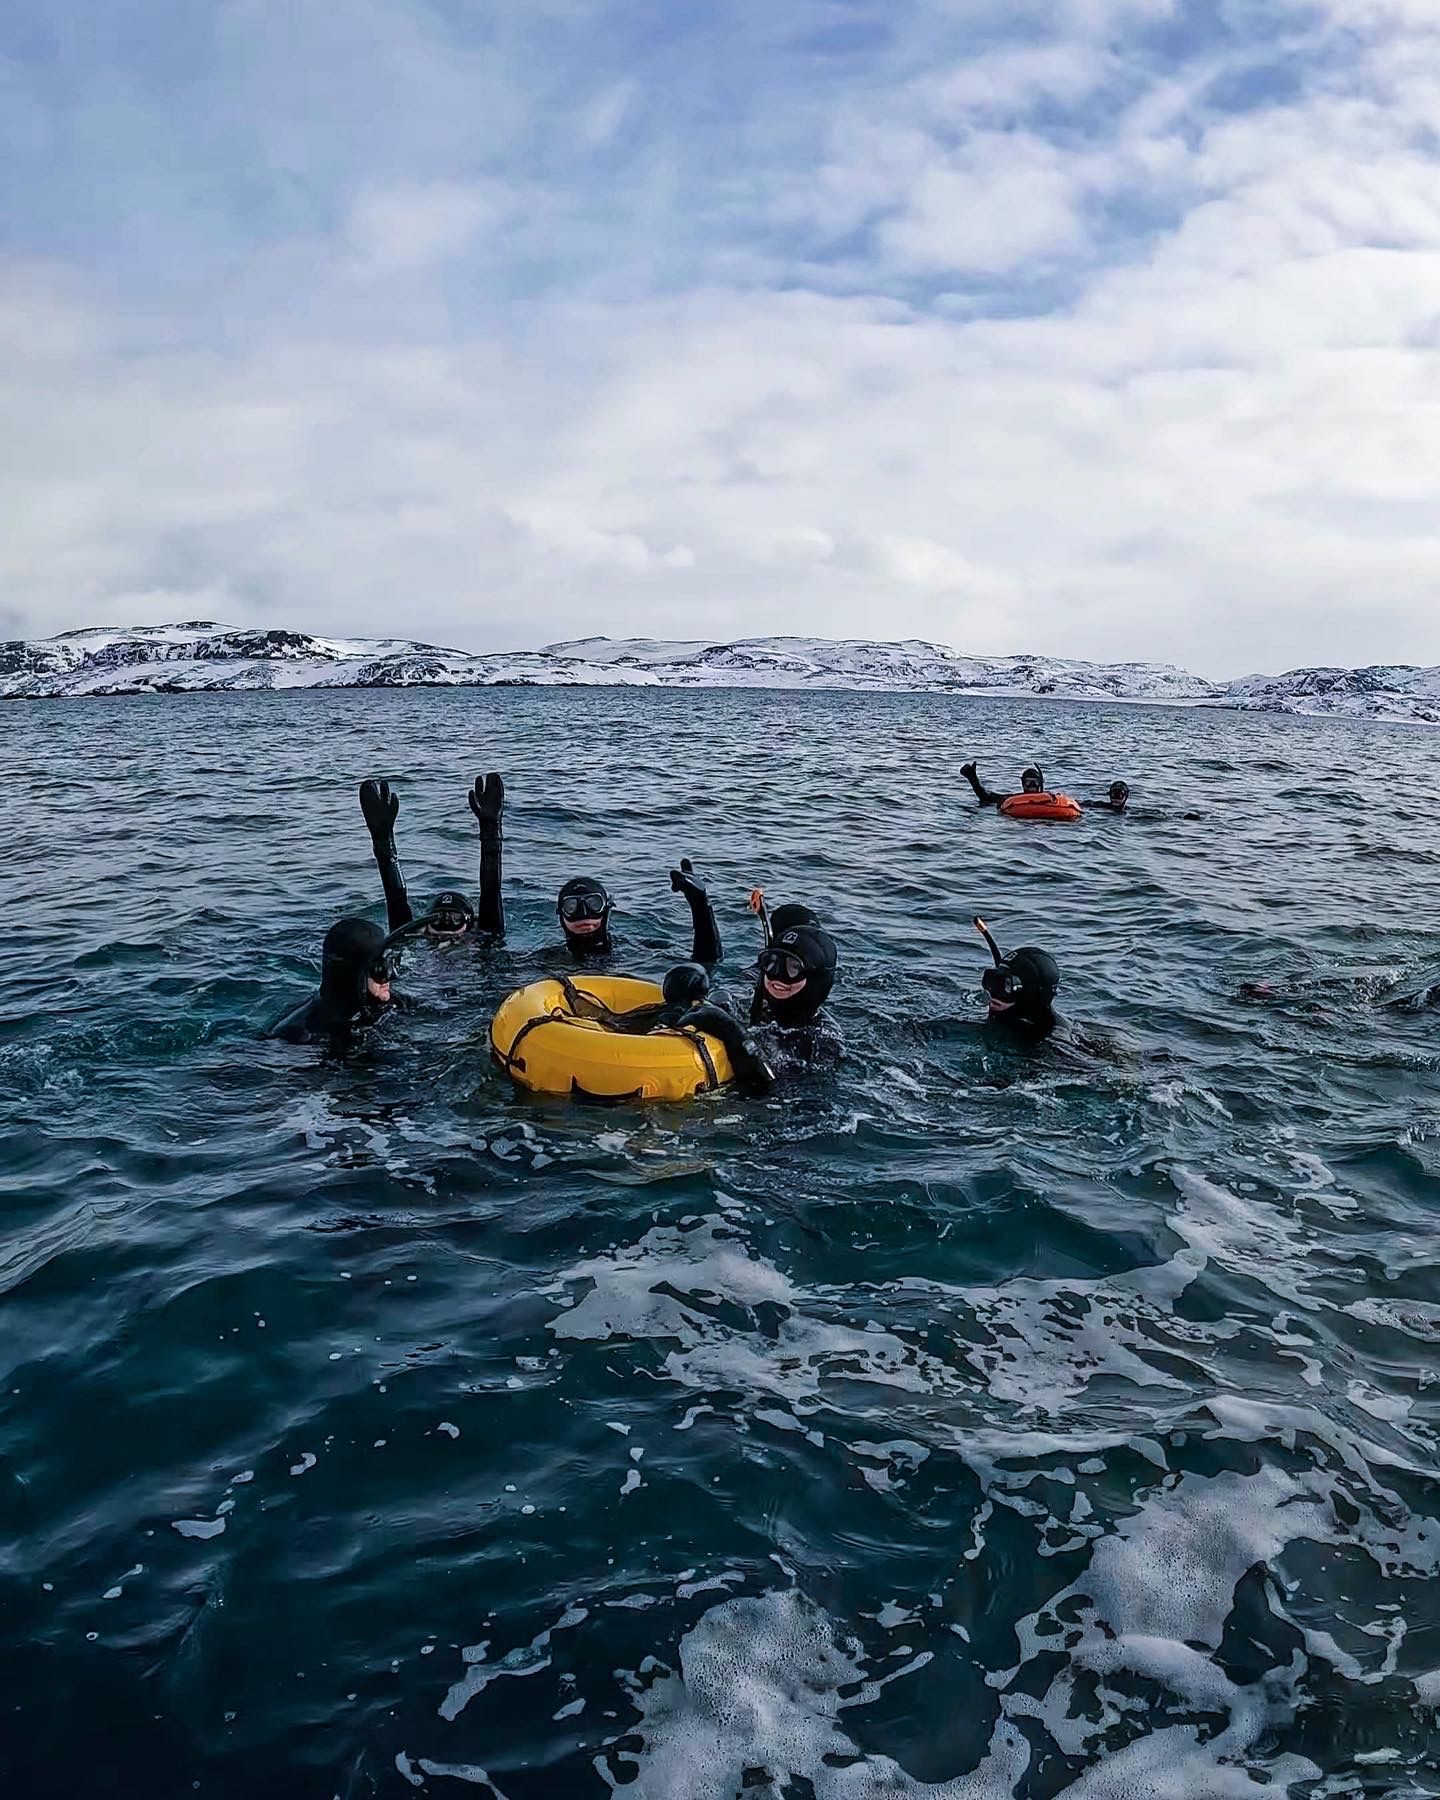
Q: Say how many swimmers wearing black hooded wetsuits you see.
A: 9